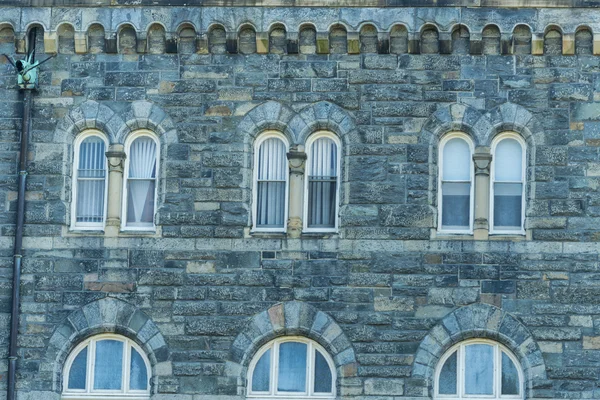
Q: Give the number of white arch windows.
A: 9